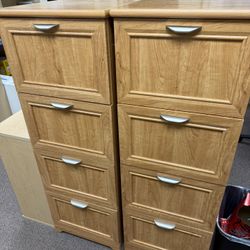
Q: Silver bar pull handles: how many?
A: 8